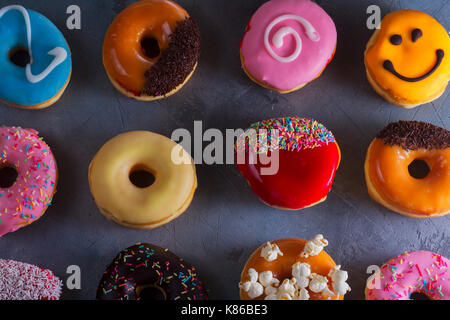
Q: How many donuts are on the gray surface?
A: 12